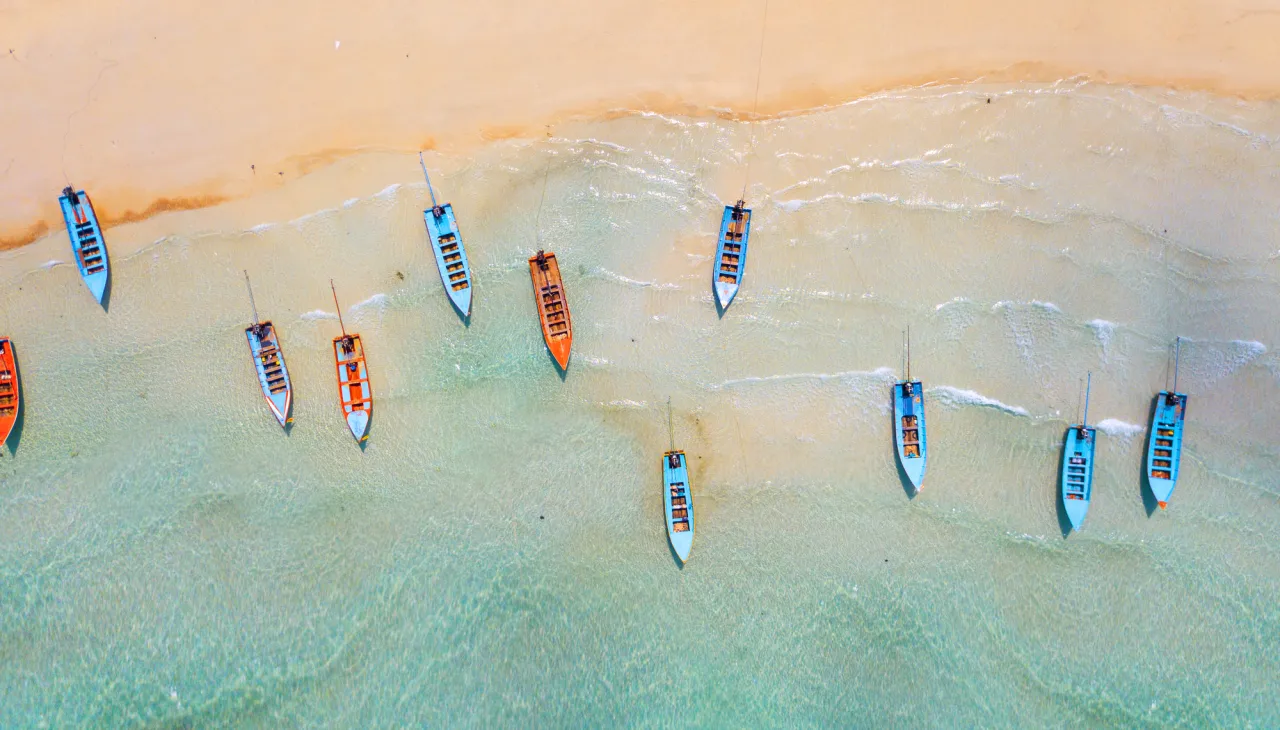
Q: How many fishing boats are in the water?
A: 11